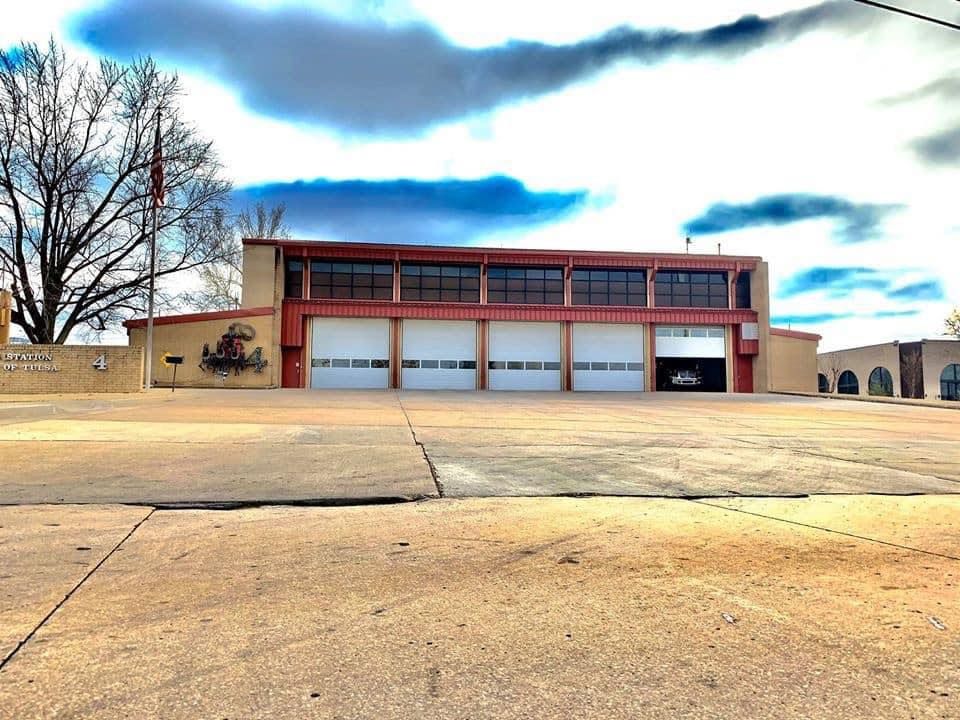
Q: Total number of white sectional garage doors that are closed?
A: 4